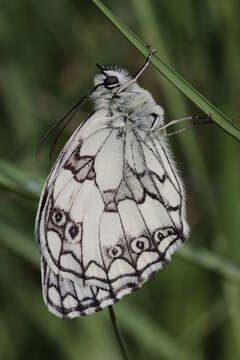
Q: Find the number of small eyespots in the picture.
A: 5